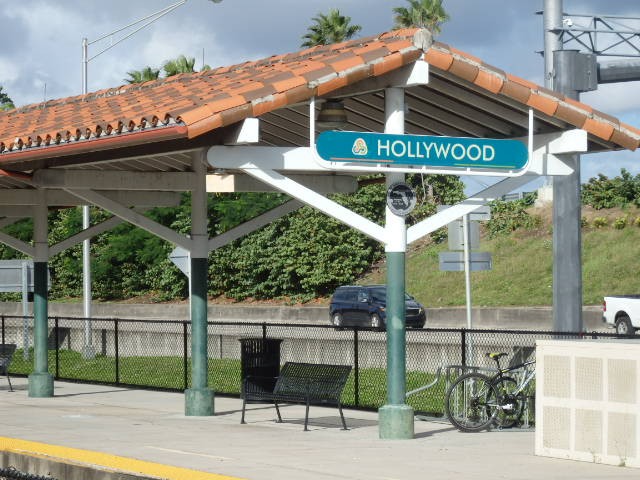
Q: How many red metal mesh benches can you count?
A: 0